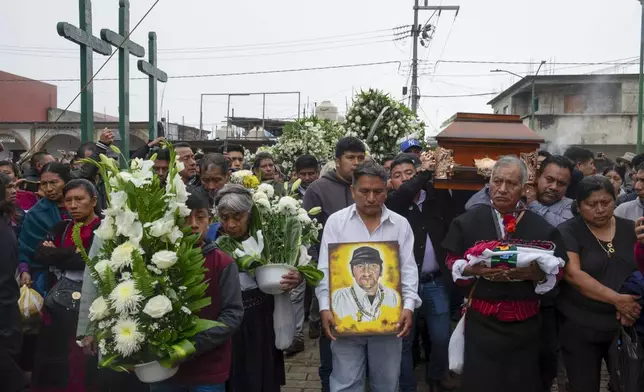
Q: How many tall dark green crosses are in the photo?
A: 3